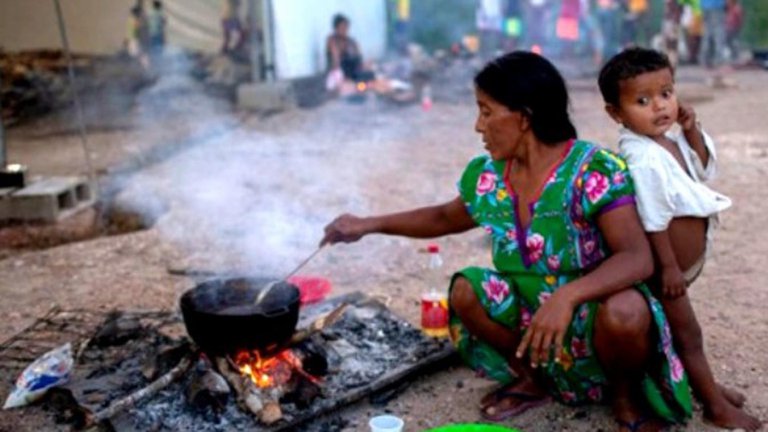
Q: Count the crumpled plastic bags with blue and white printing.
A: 1